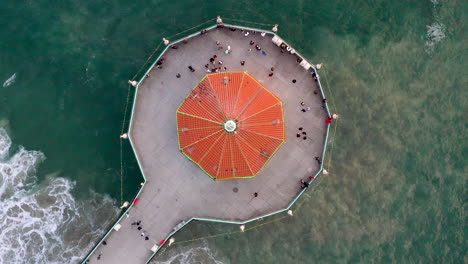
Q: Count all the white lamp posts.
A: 12